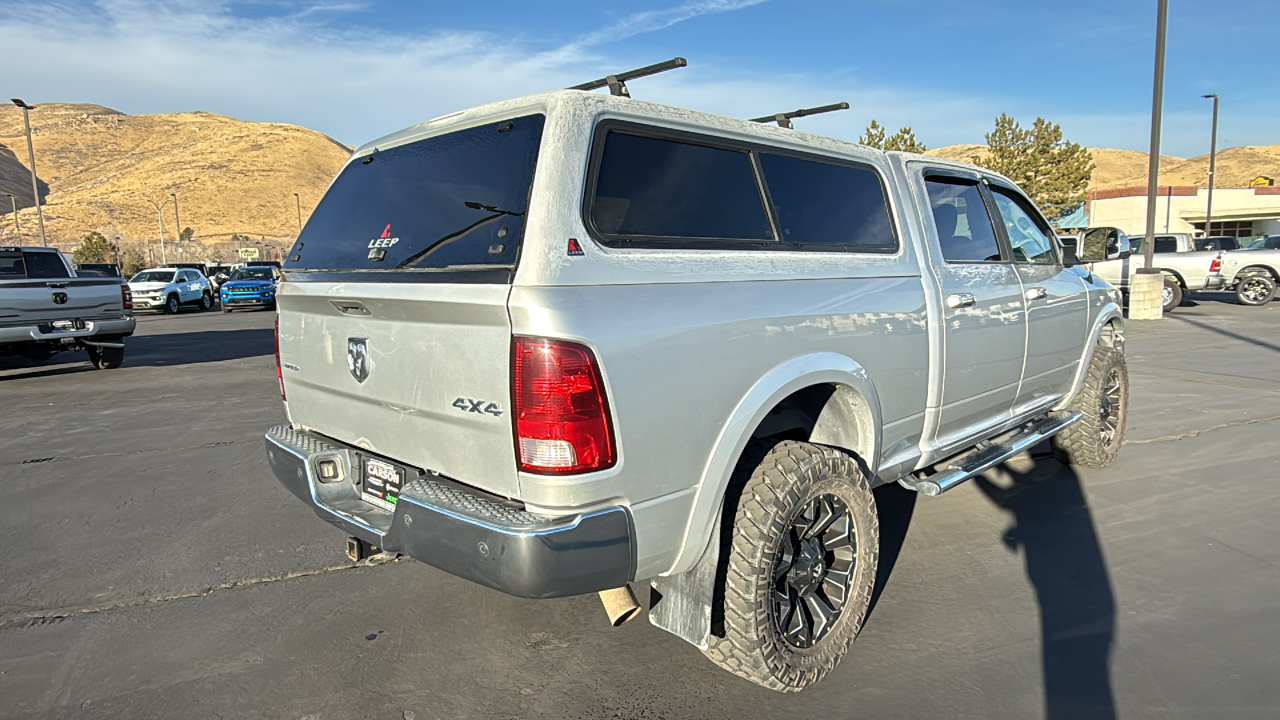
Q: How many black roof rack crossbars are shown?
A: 2